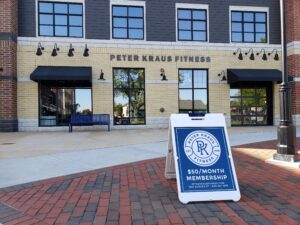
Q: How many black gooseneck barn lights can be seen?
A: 11